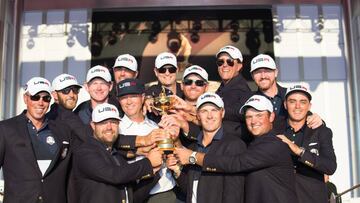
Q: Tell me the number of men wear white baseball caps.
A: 12